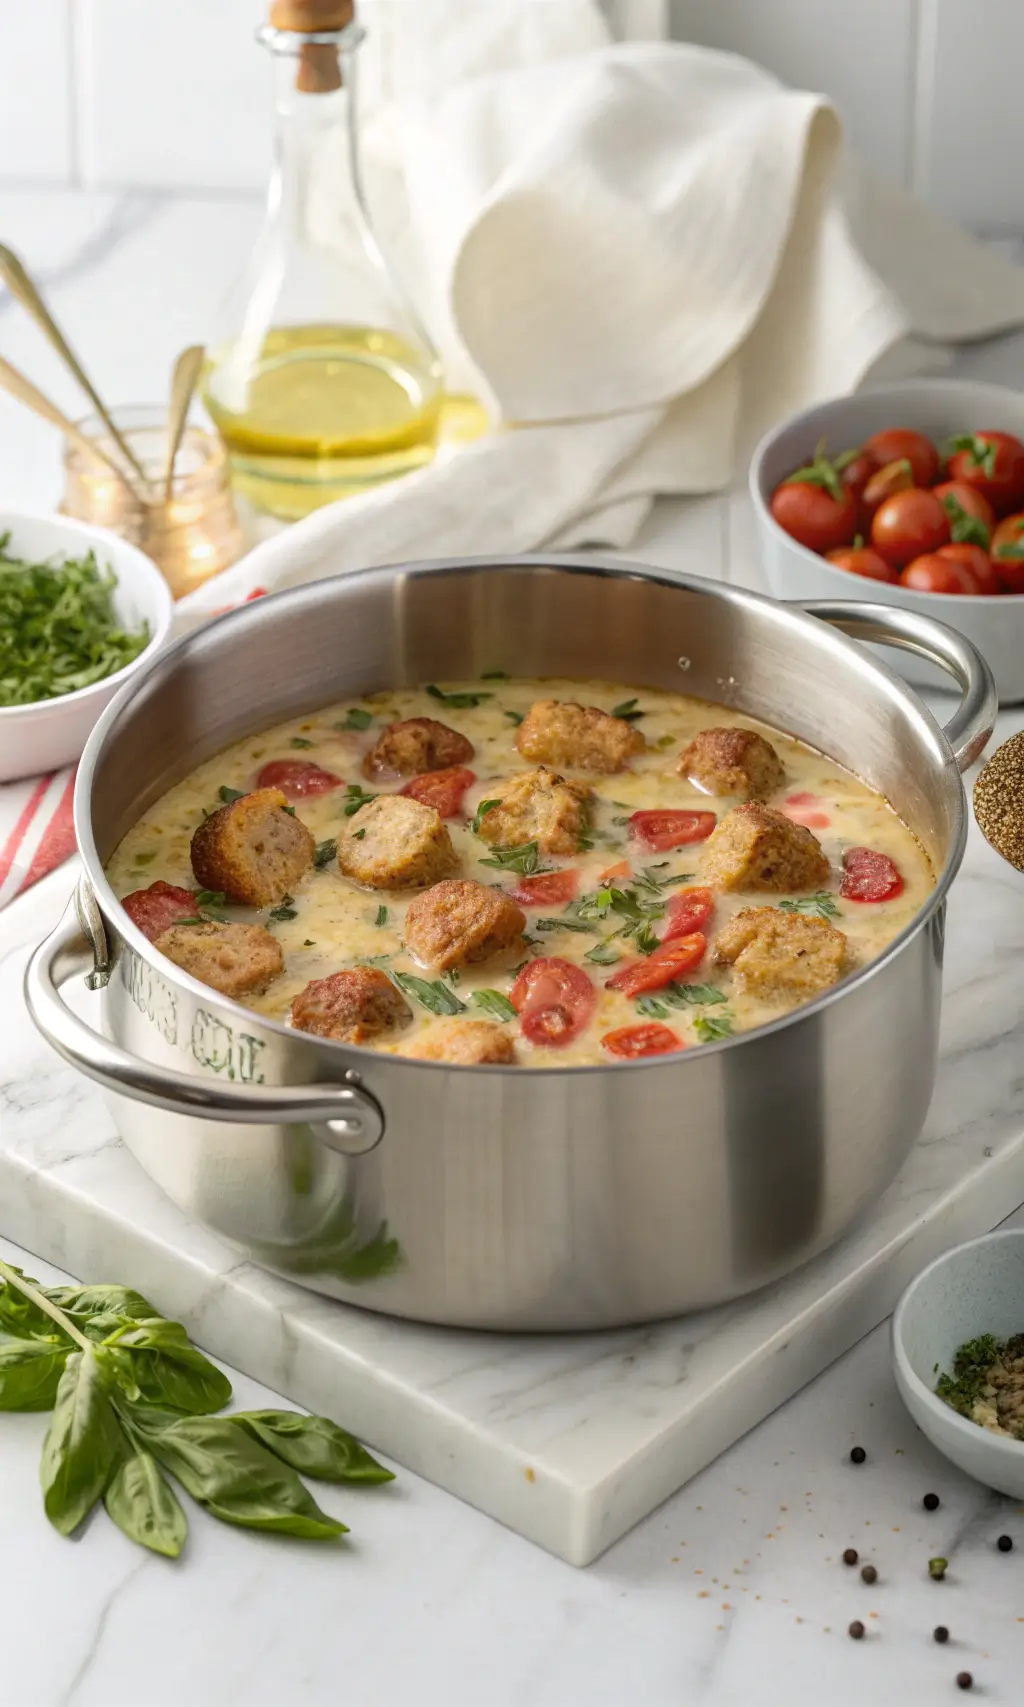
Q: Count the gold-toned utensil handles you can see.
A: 3